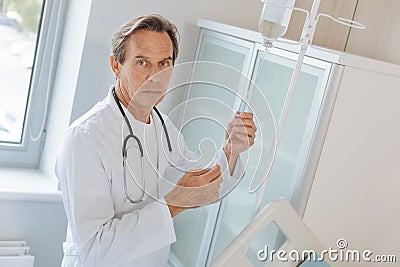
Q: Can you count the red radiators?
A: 0